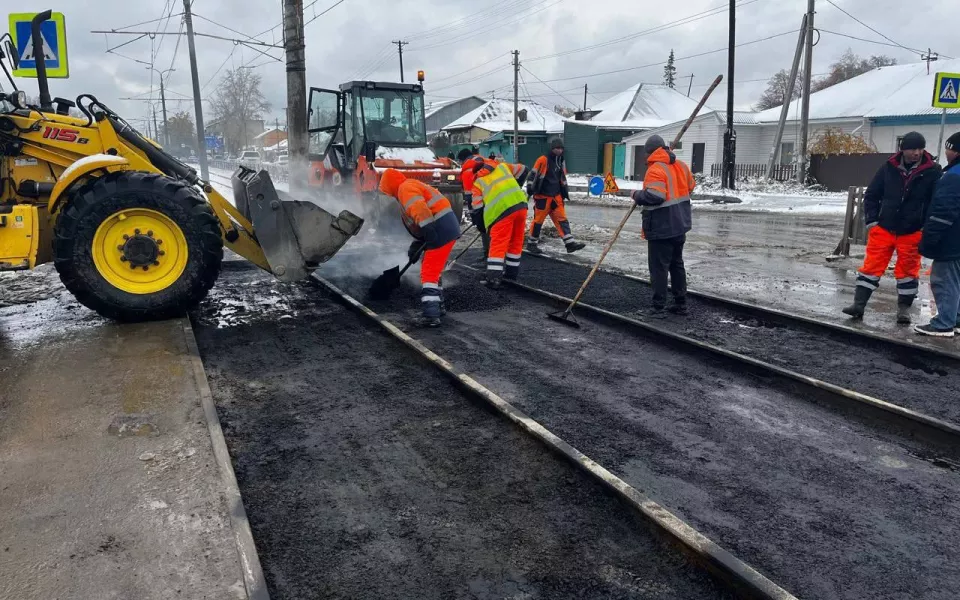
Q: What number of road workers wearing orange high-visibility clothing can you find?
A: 6